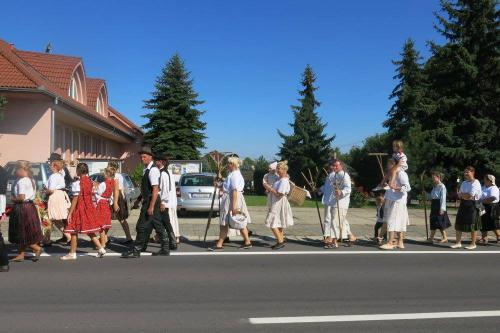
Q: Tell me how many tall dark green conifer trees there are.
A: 4